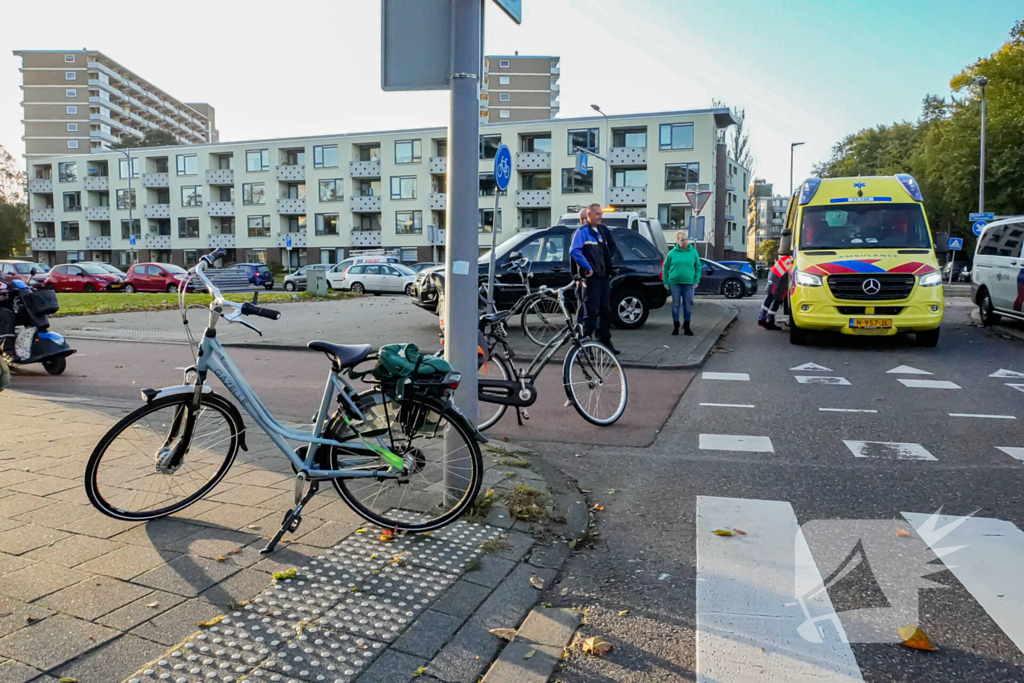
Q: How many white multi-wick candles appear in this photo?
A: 0